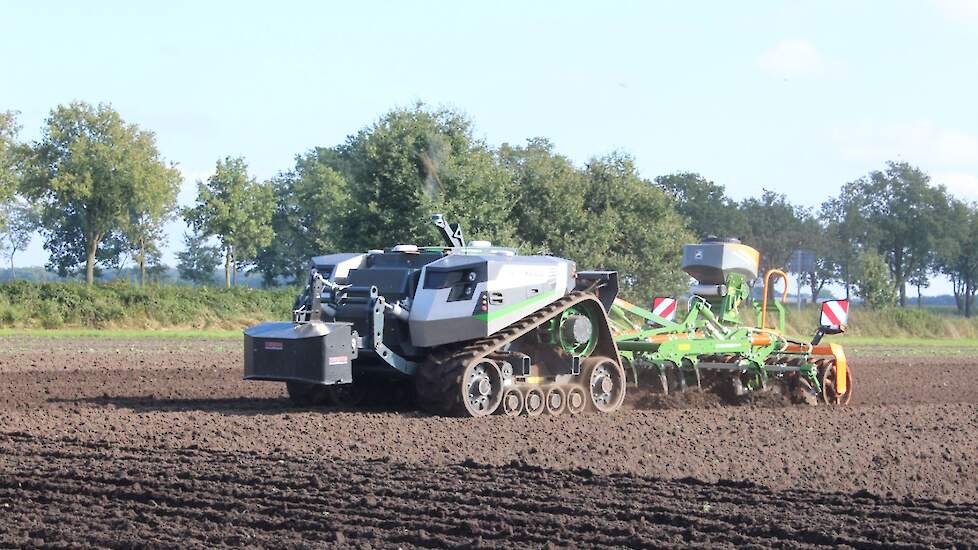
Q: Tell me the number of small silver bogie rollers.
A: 4